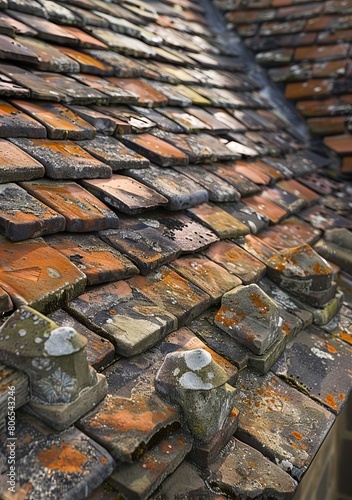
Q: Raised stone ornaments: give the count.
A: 4